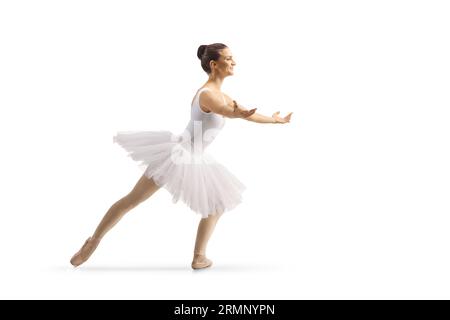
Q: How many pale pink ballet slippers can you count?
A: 2